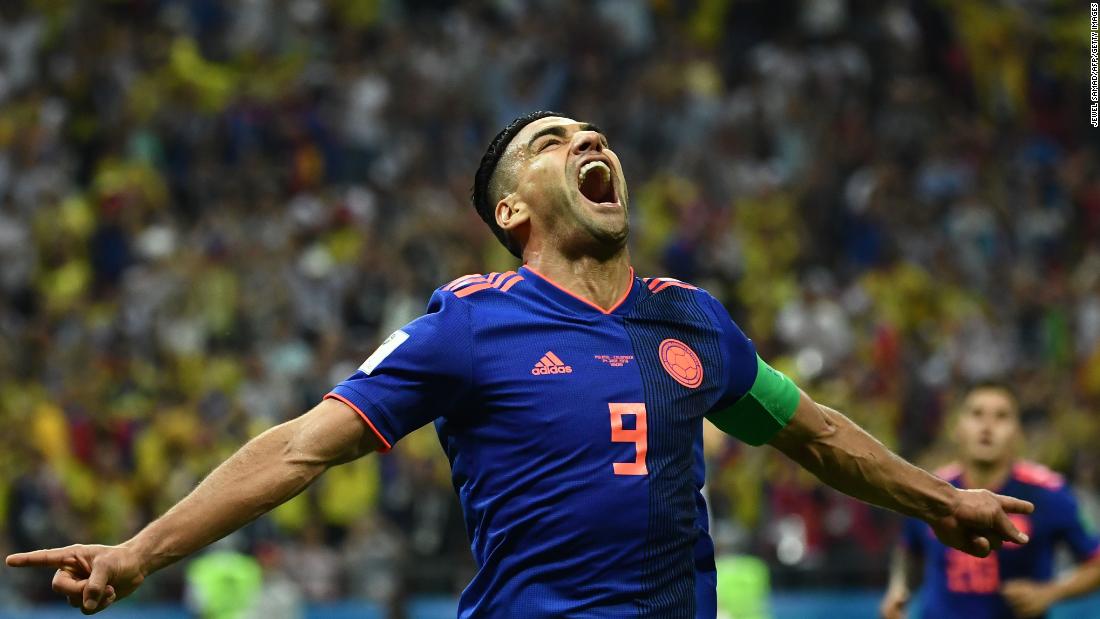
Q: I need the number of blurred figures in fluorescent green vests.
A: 2